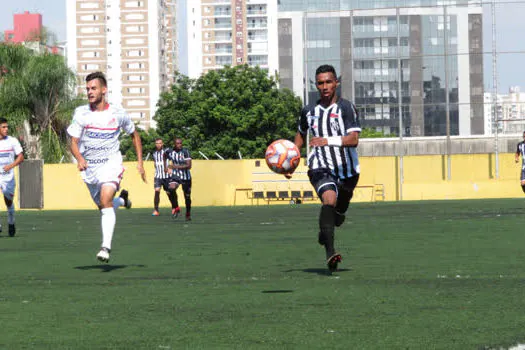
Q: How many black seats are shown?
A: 5